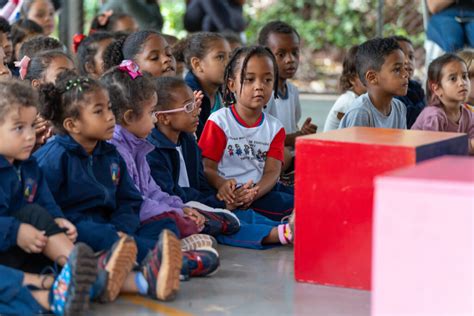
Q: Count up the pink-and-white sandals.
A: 1